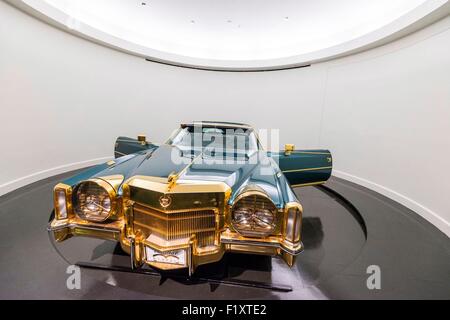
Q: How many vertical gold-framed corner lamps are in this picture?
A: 2